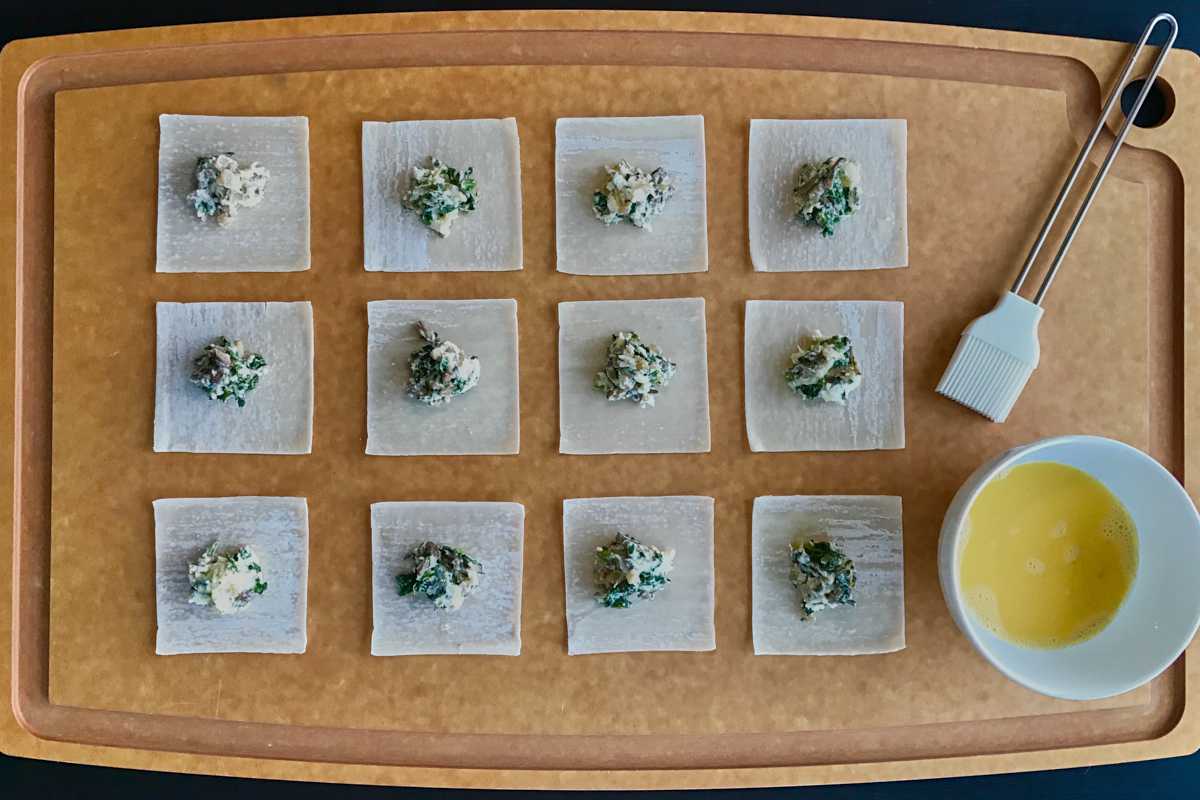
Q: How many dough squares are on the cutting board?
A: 12